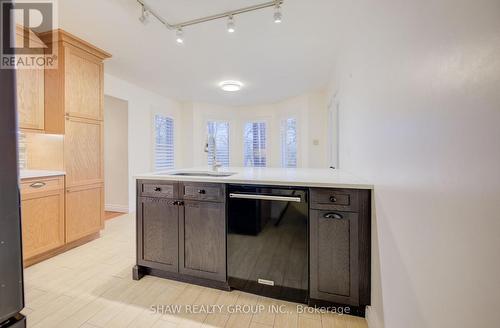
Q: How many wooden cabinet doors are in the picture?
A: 8